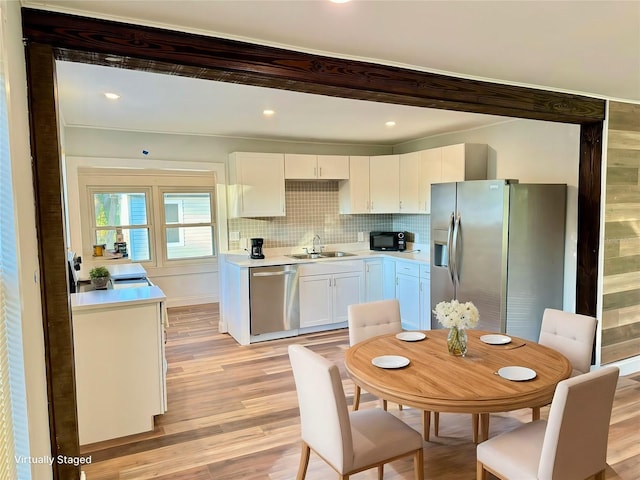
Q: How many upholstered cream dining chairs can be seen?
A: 4